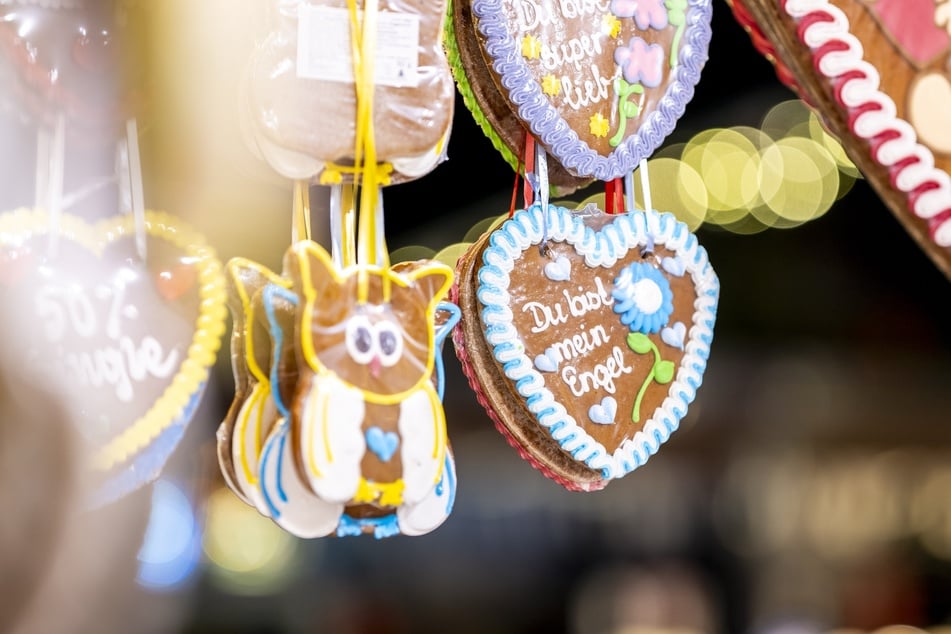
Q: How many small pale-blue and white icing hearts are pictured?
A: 5